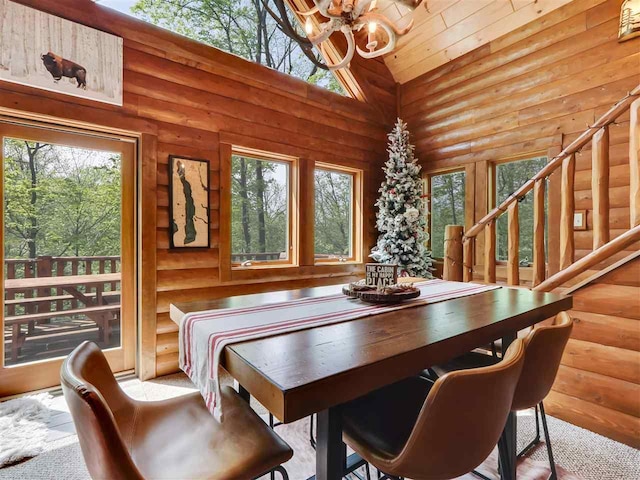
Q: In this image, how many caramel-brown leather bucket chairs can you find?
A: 3